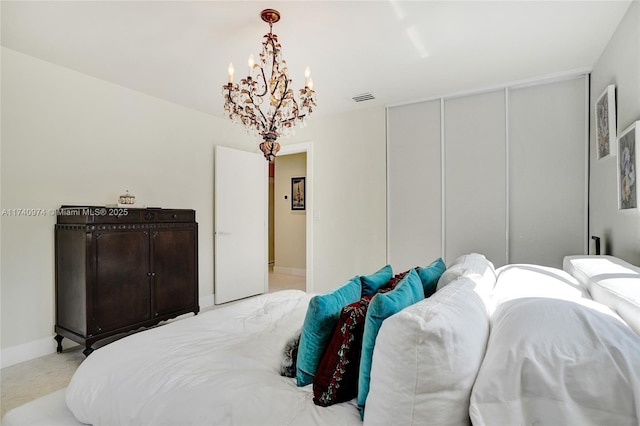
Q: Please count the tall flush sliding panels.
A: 3